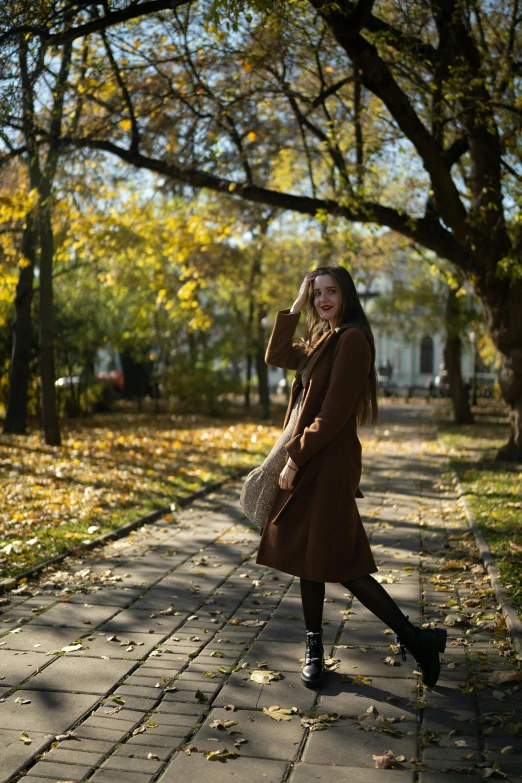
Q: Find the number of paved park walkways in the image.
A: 1